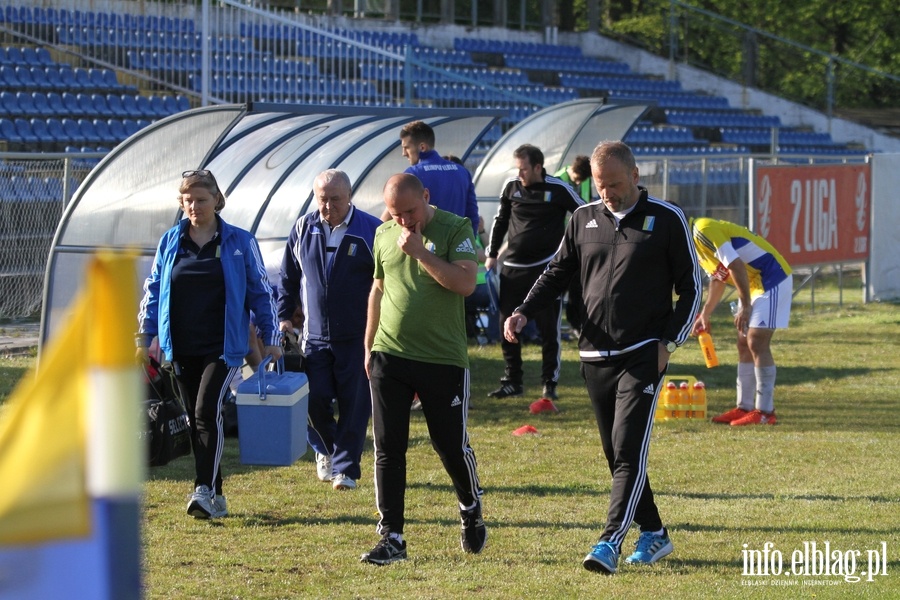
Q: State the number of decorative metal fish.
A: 0